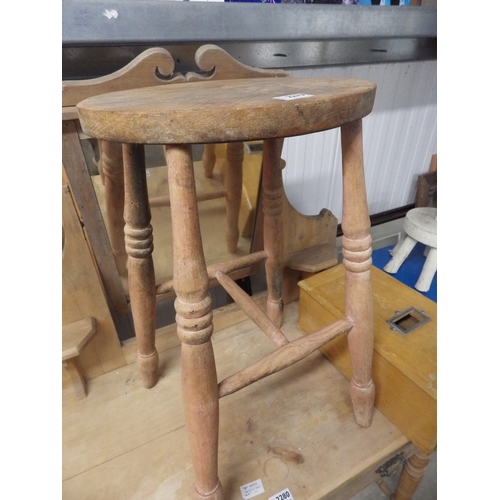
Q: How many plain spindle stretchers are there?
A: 3